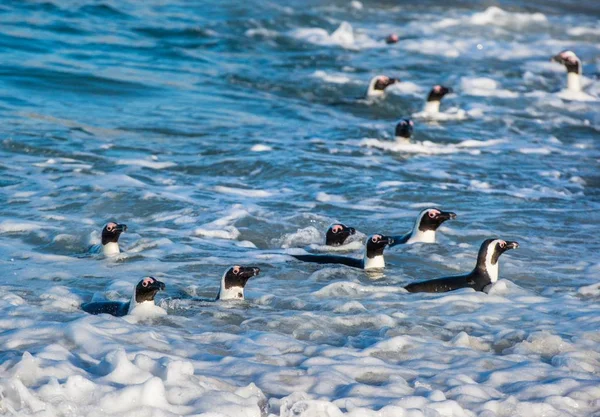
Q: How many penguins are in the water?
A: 12